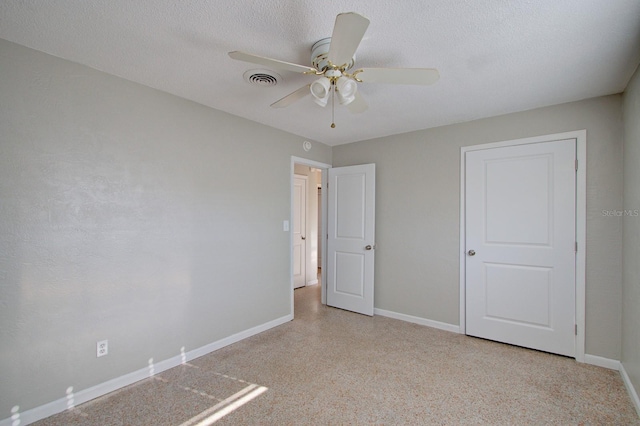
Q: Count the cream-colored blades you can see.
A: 5